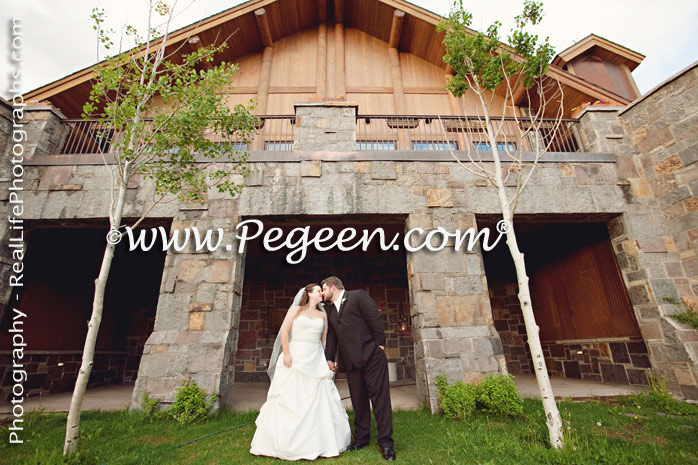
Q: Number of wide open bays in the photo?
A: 3